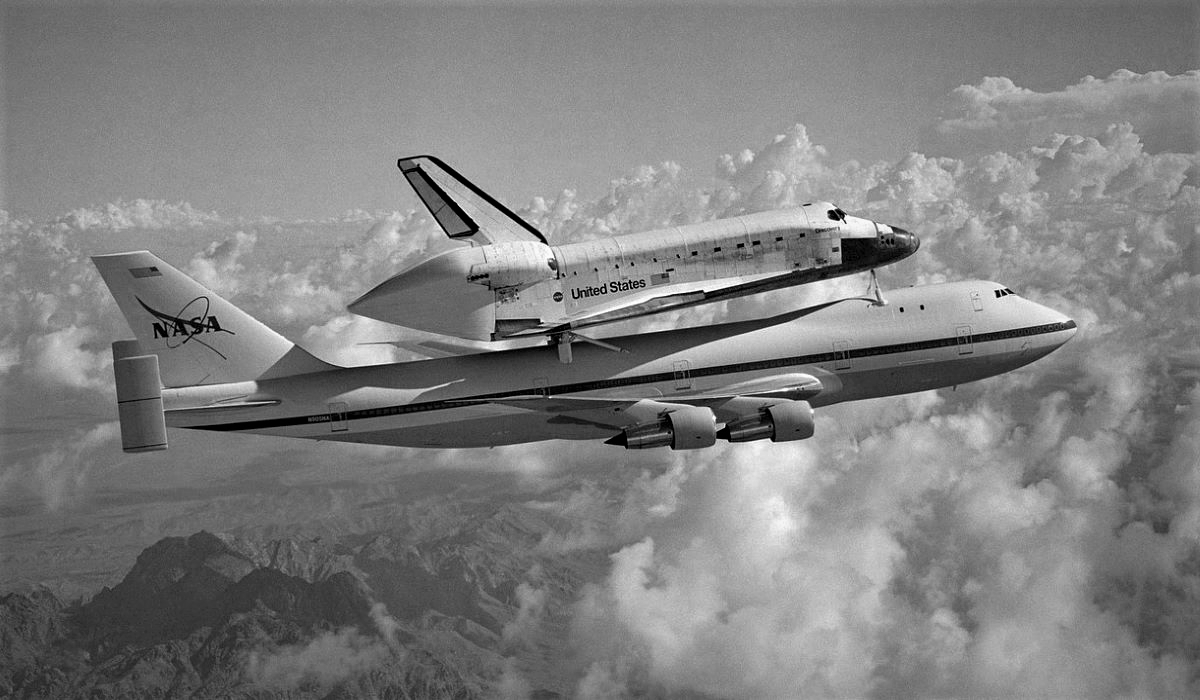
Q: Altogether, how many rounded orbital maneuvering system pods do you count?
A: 1